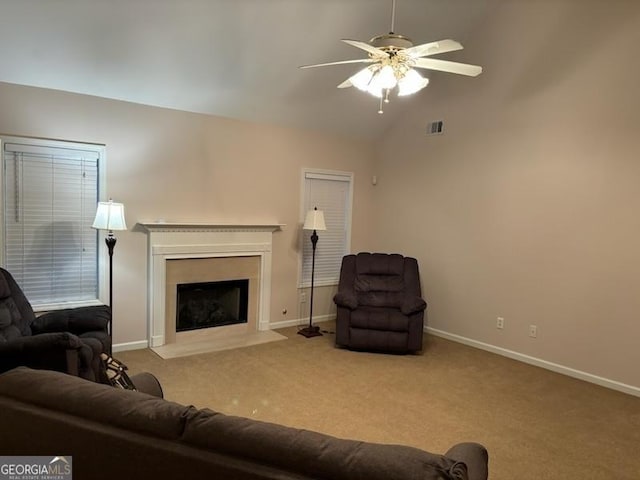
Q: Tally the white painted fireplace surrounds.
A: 1